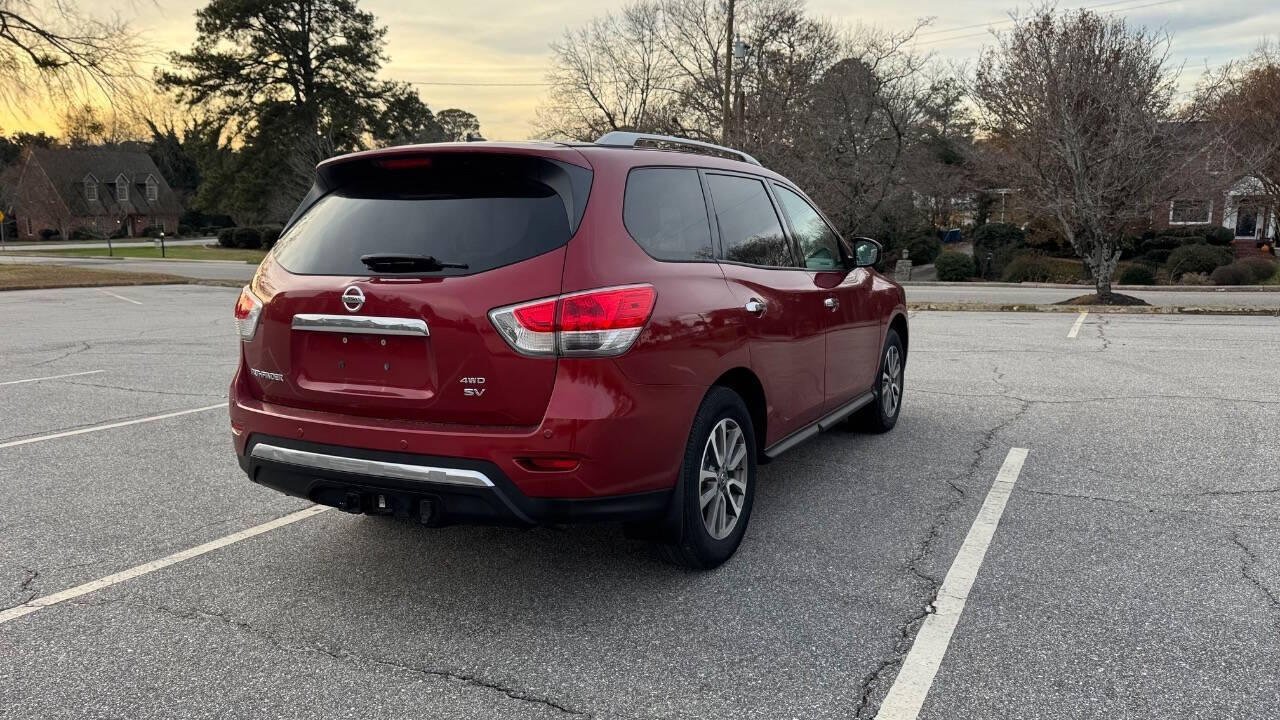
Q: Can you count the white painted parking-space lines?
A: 6